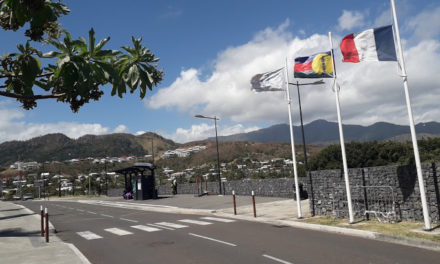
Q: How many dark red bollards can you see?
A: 4